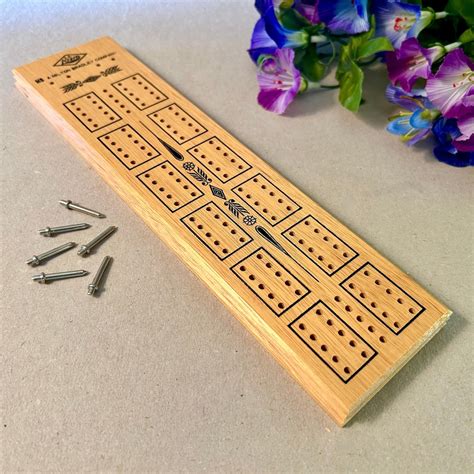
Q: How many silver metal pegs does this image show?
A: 6